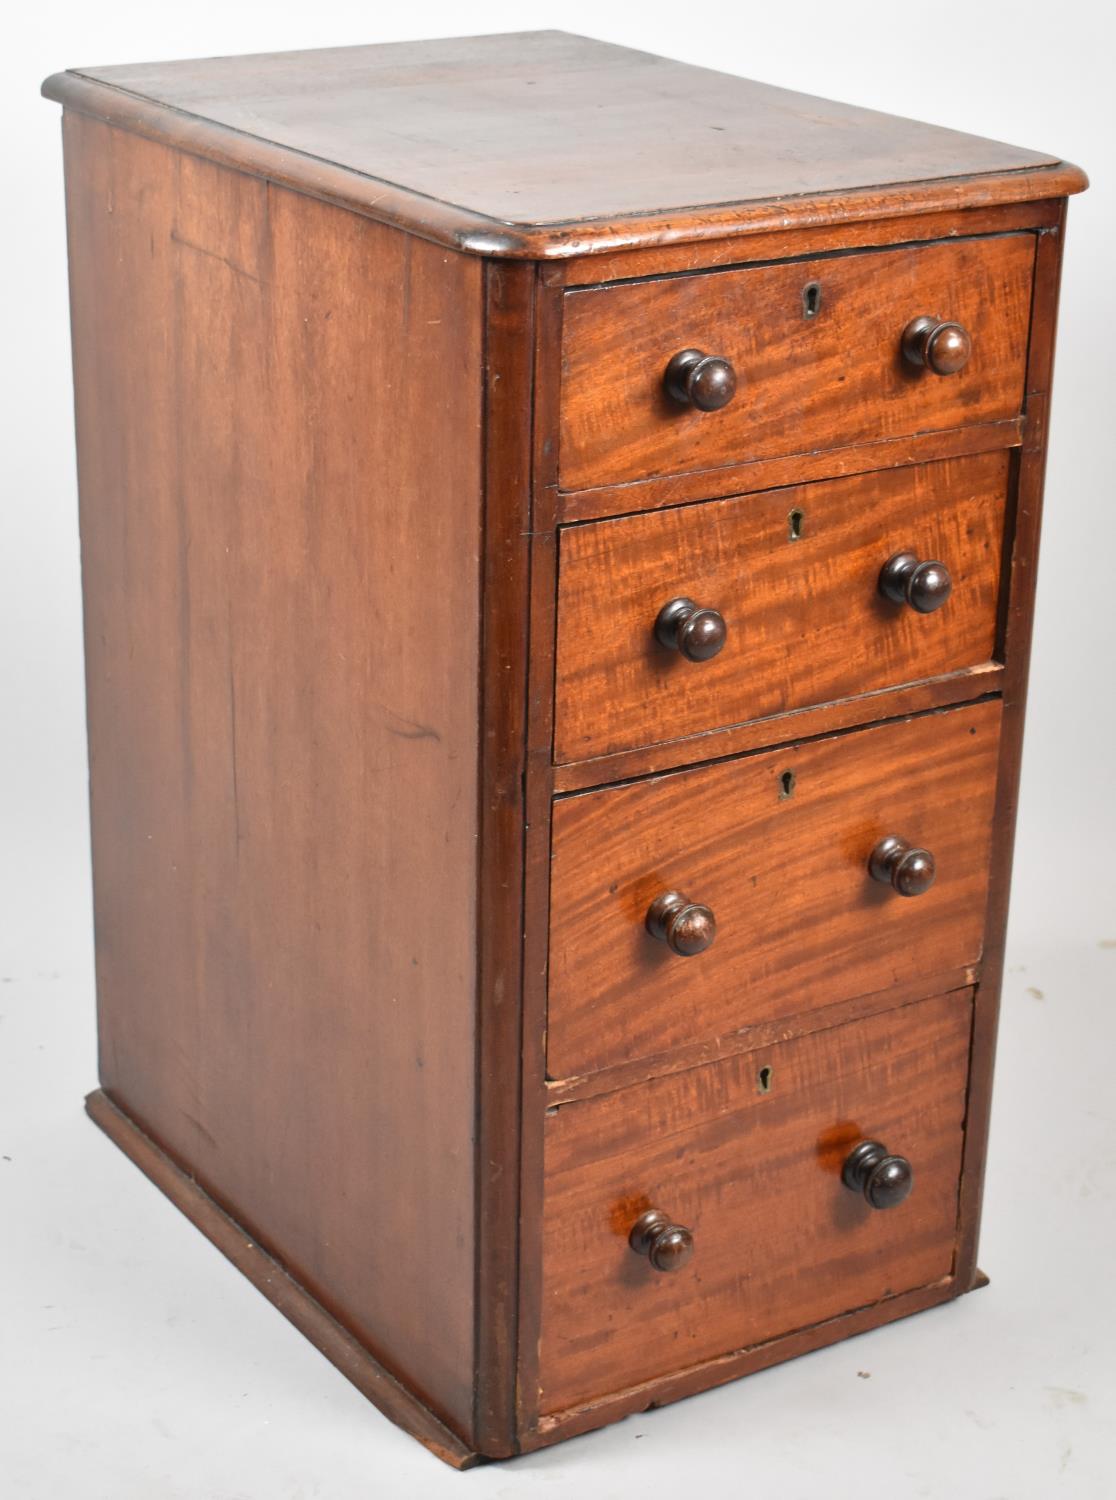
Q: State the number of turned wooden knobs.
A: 8